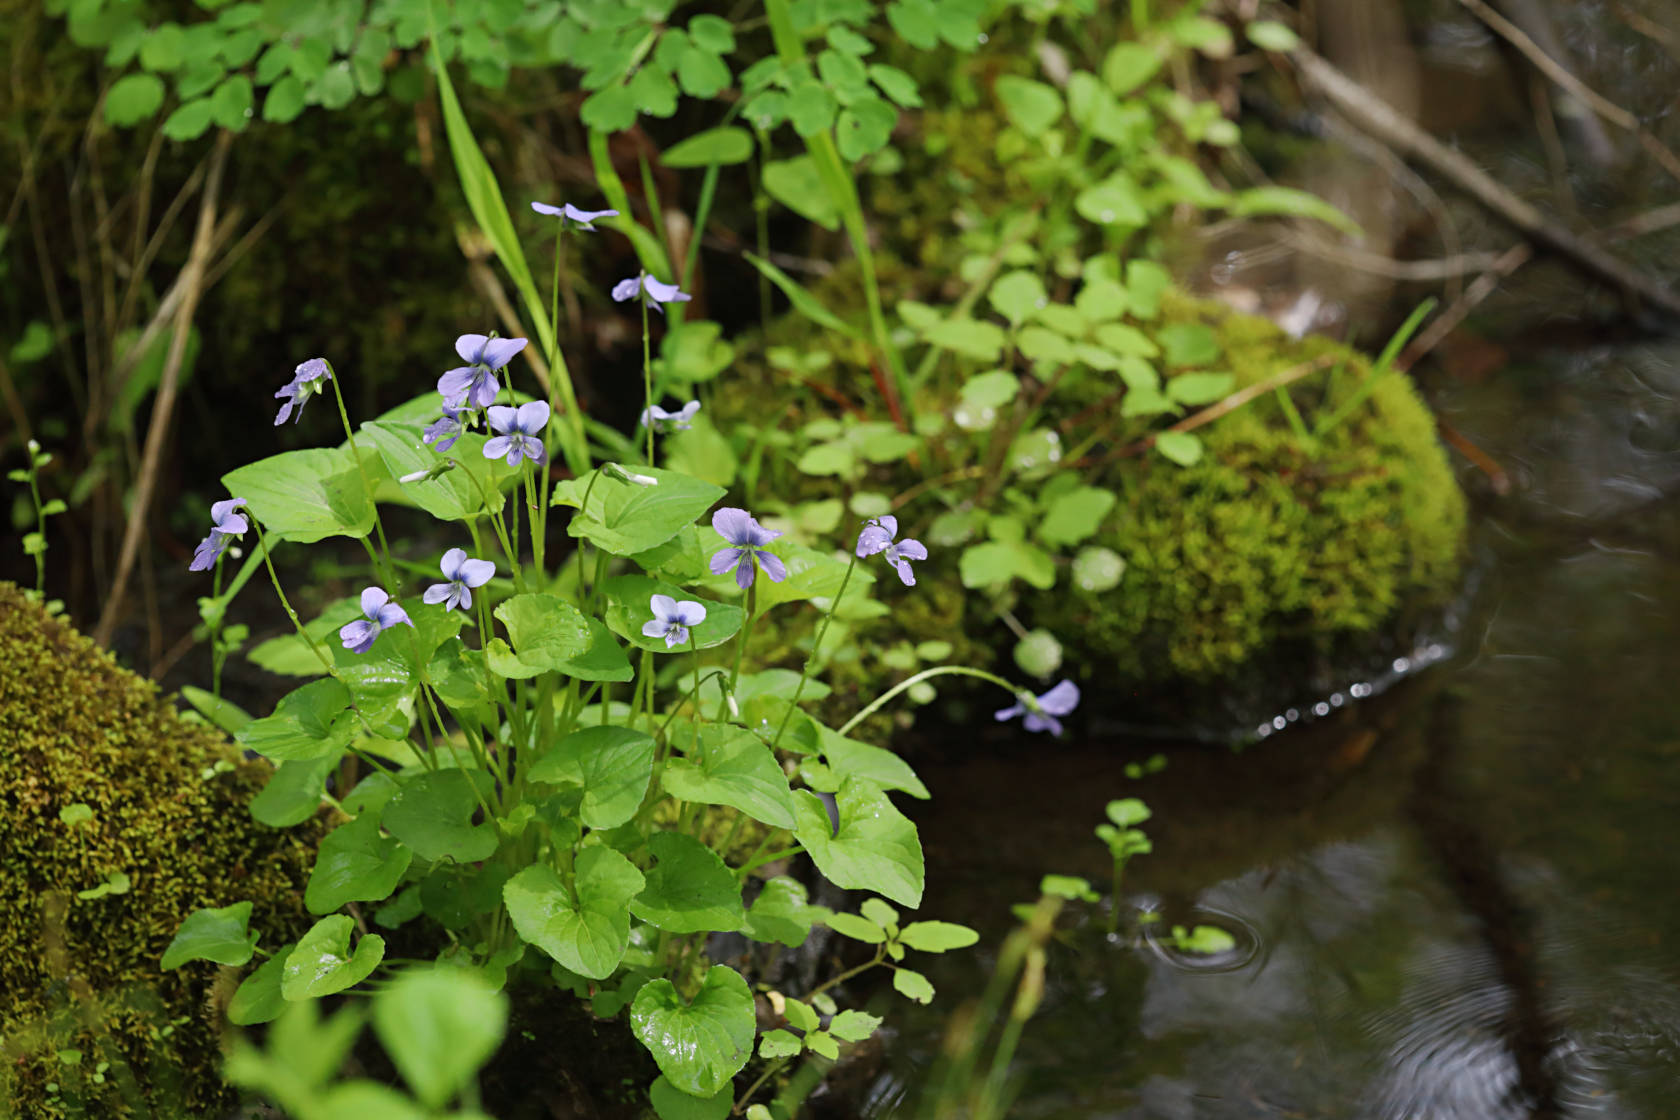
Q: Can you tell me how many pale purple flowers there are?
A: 14